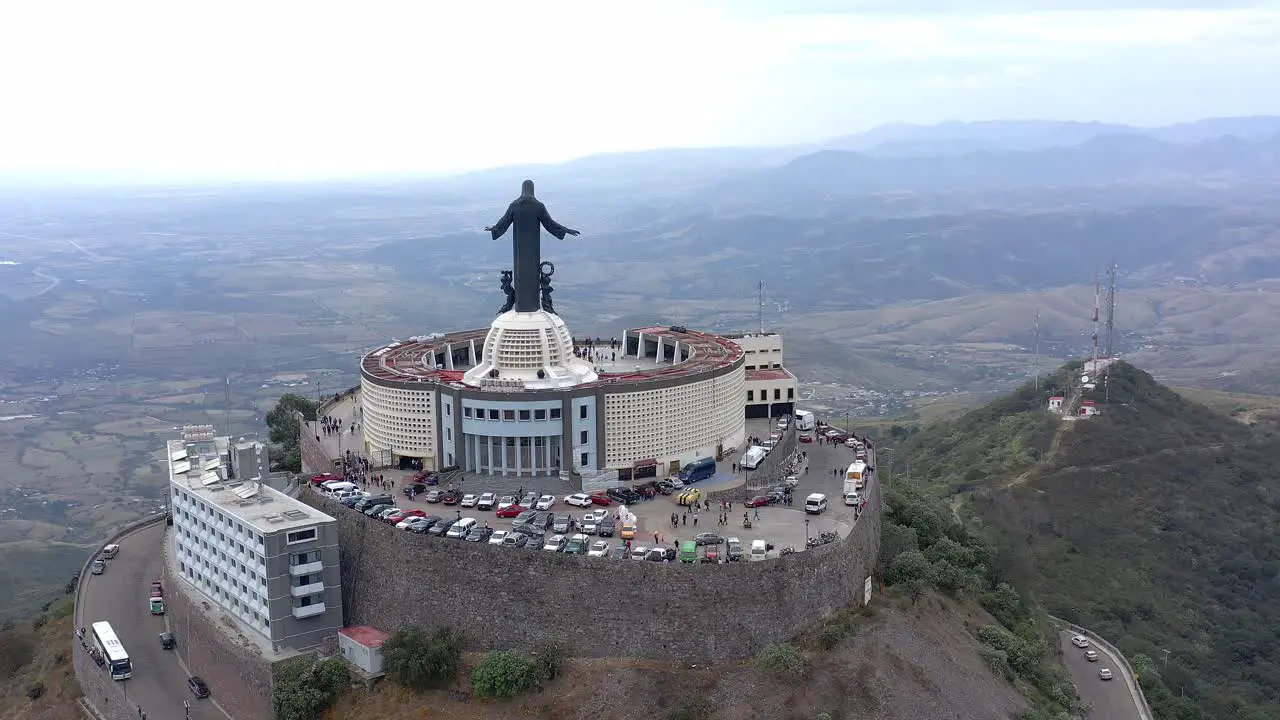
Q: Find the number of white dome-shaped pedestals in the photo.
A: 1